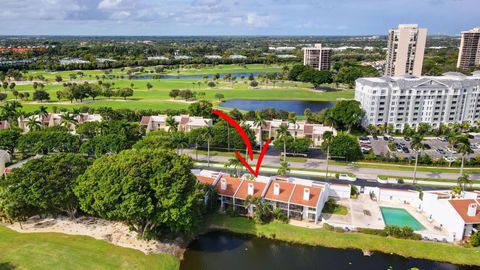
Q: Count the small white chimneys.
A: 5